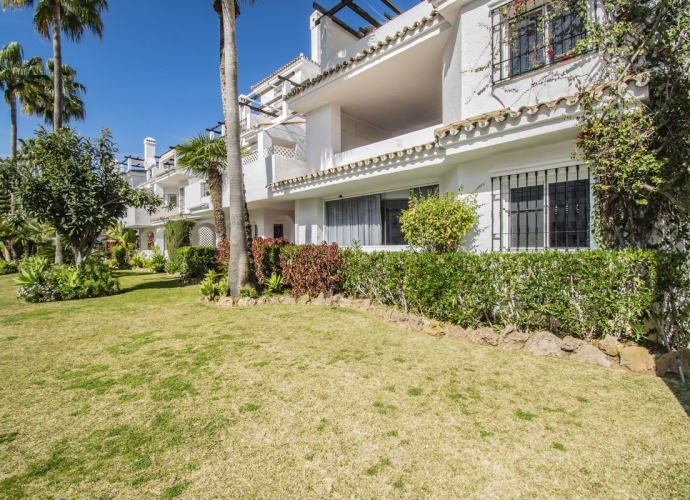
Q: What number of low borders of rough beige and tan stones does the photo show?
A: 1